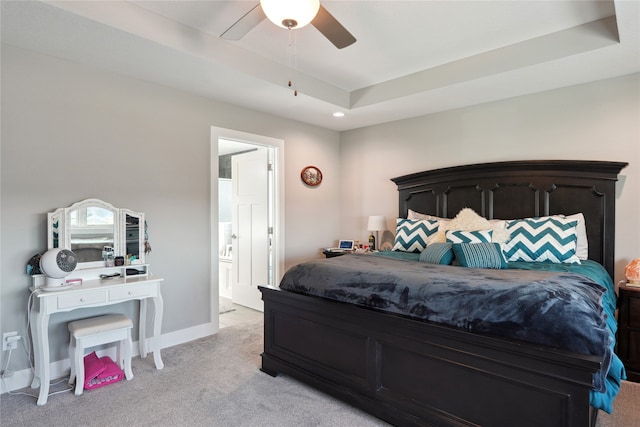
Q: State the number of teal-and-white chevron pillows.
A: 3